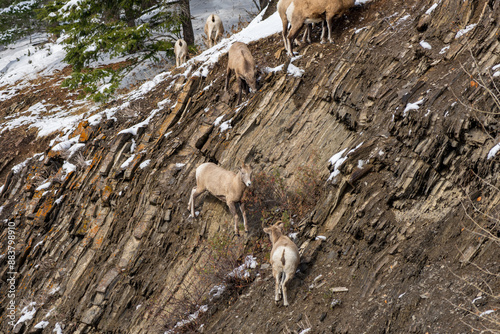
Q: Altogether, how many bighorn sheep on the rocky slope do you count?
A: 7